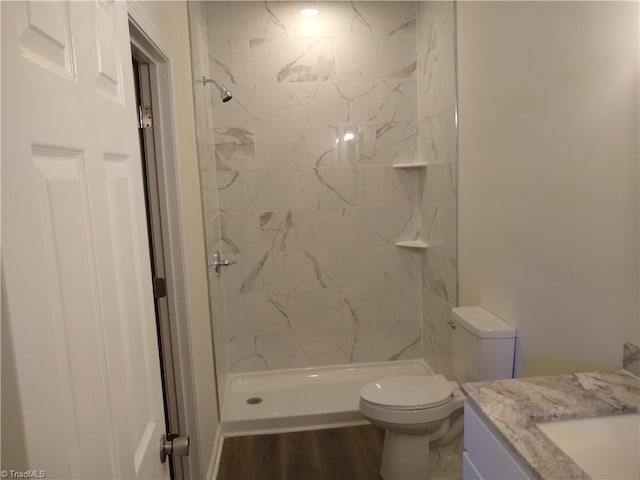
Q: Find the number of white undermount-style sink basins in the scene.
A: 1